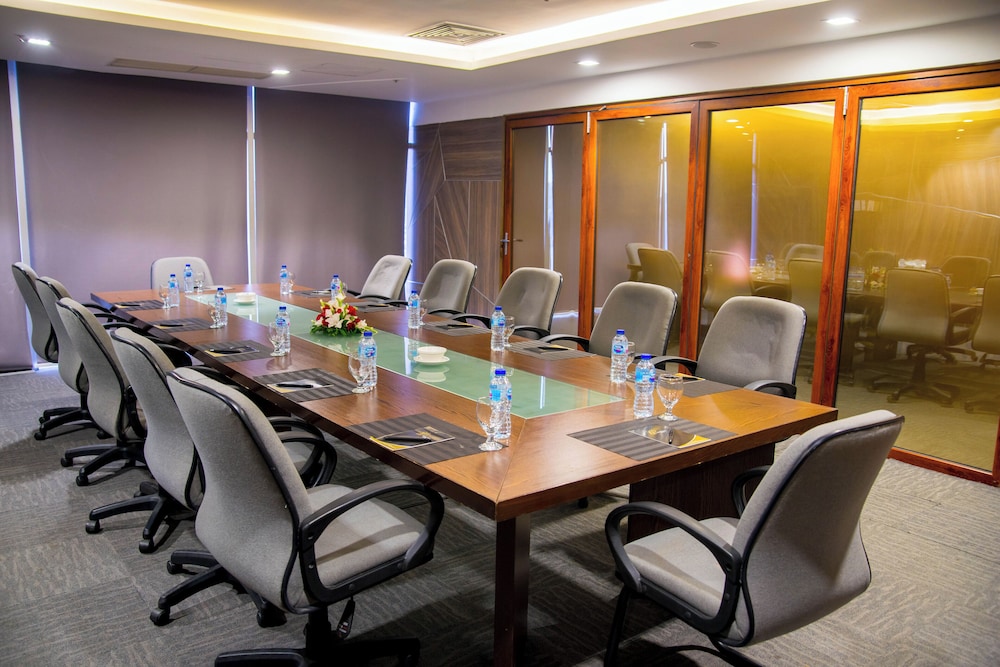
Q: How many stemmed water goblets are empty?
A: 12